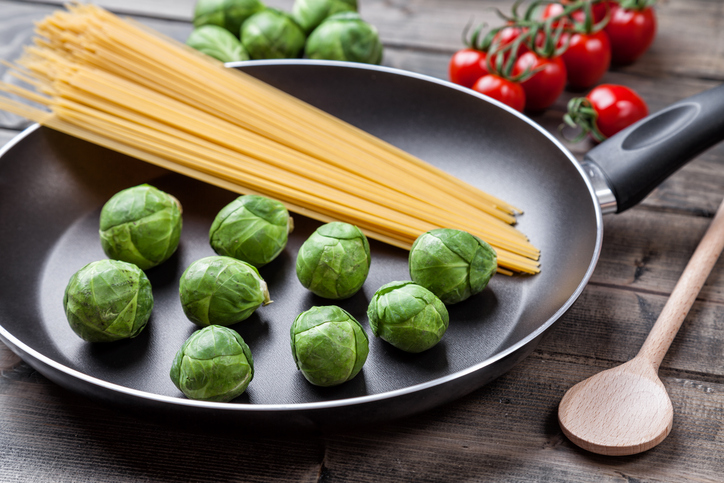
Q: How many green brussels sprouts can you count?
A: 14